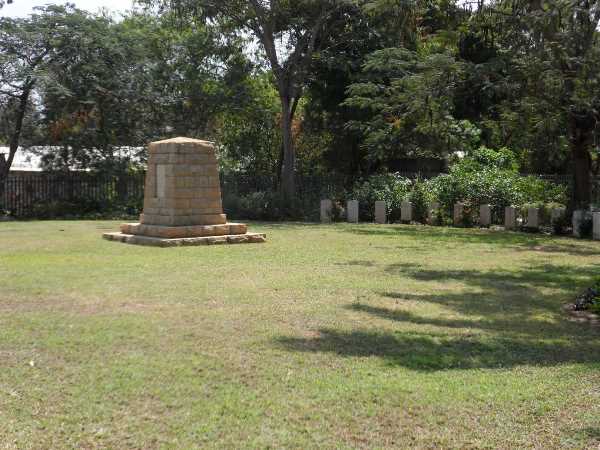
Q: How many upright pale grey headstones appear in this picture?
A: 12